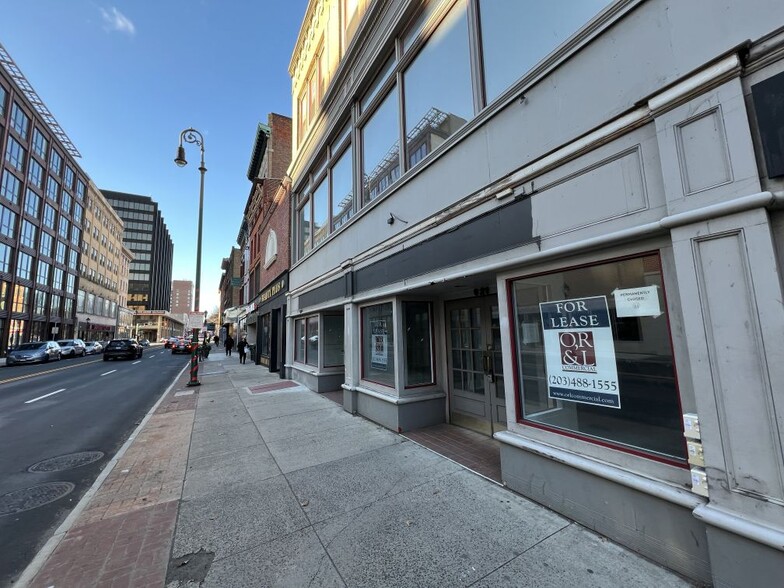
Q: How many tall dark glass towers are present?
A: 1